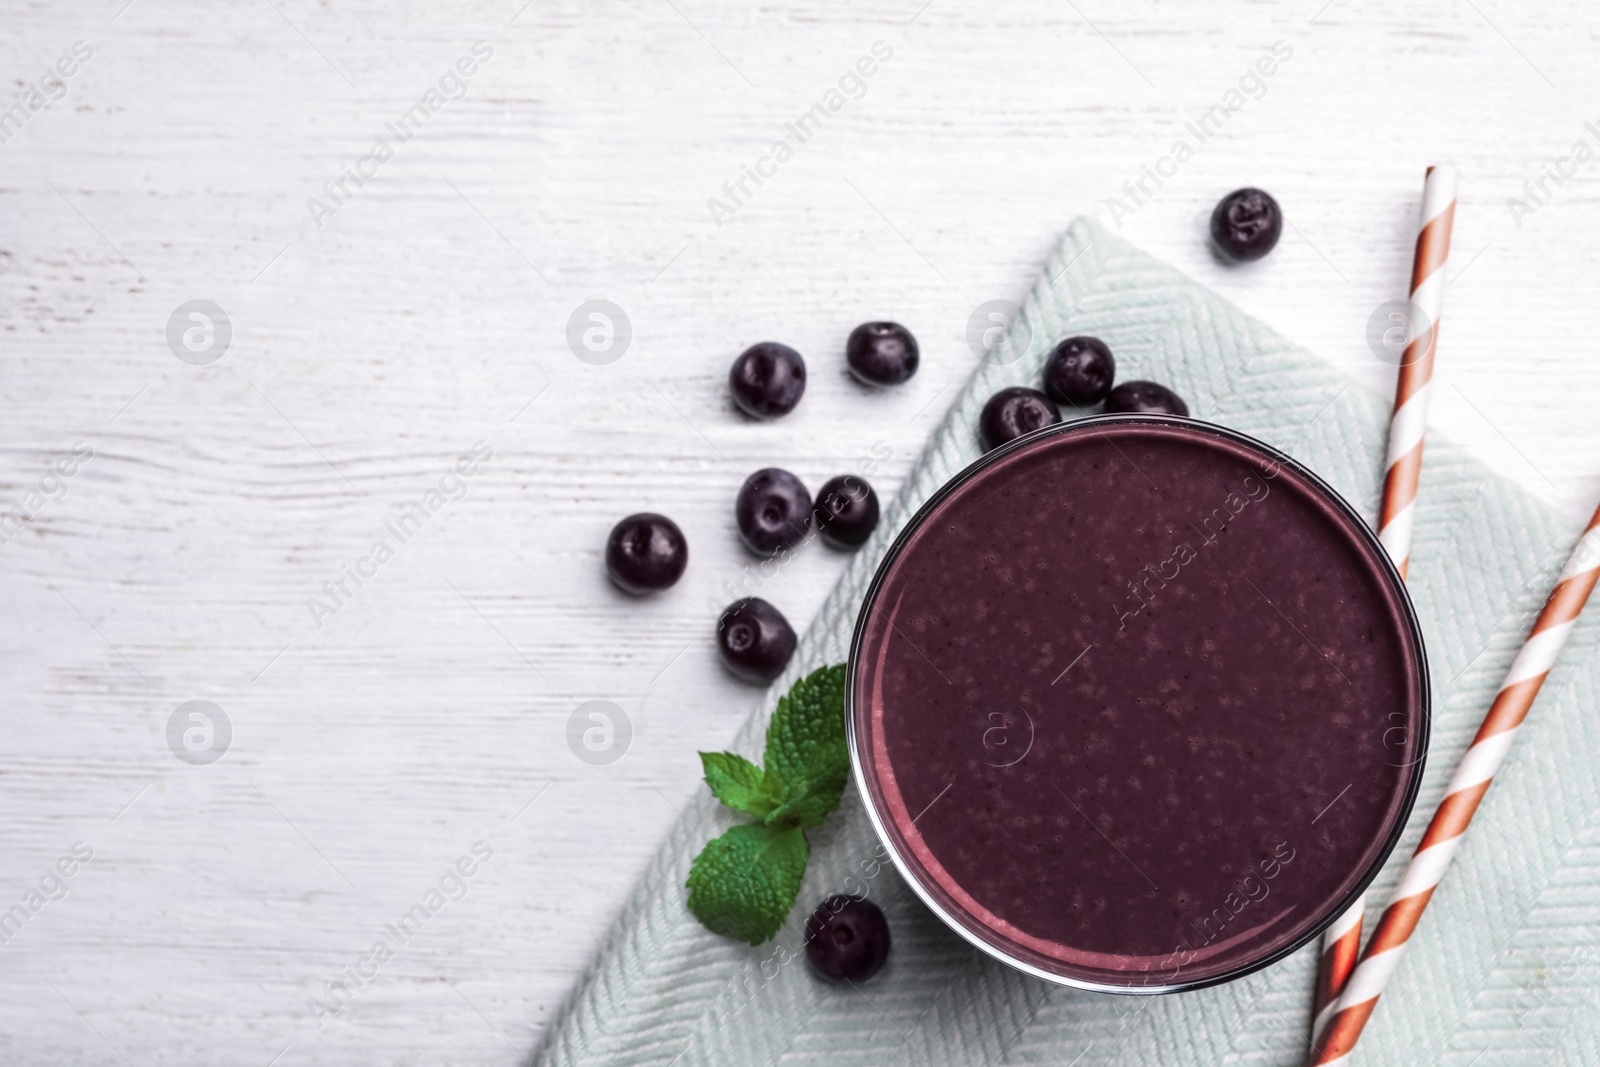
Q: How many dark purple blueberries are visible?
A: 11